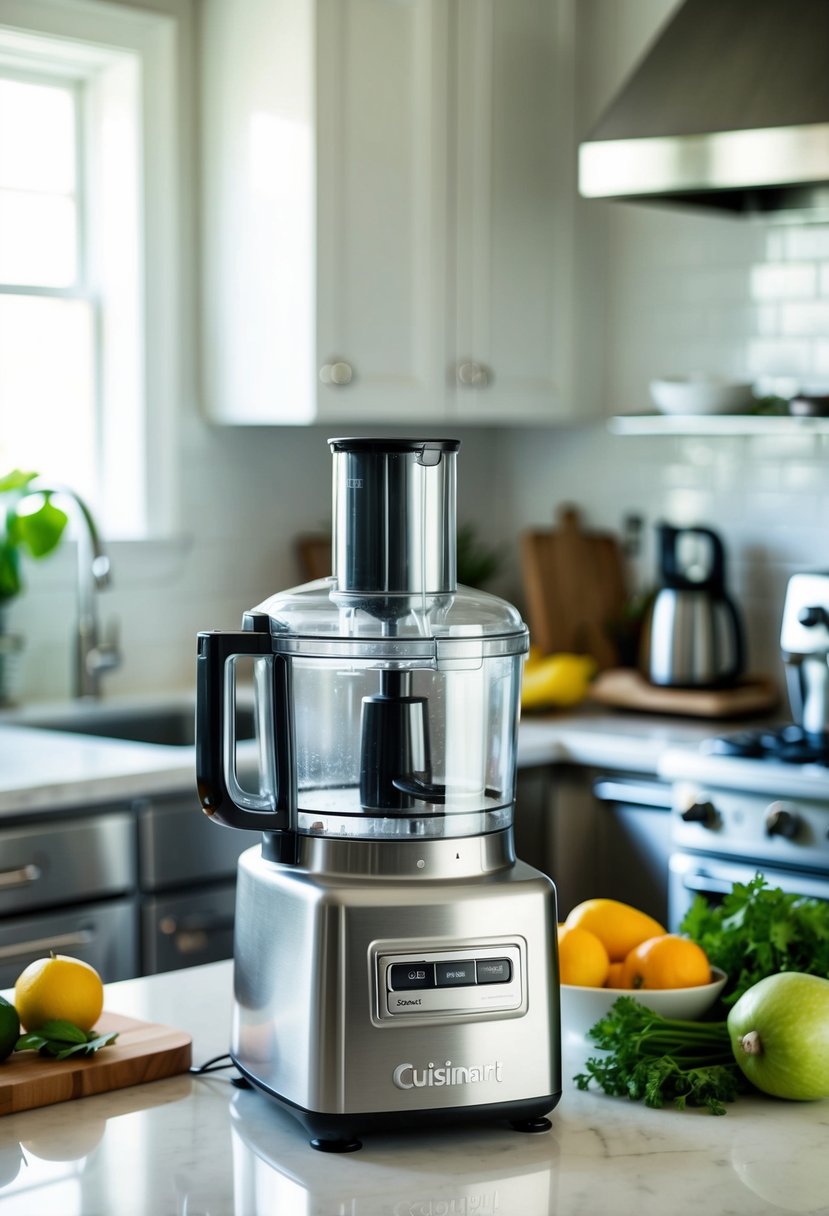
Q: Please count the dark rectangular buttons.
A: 3